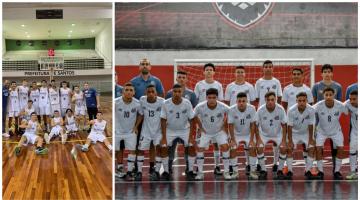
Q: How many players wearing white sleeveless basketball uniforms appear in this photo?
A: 12